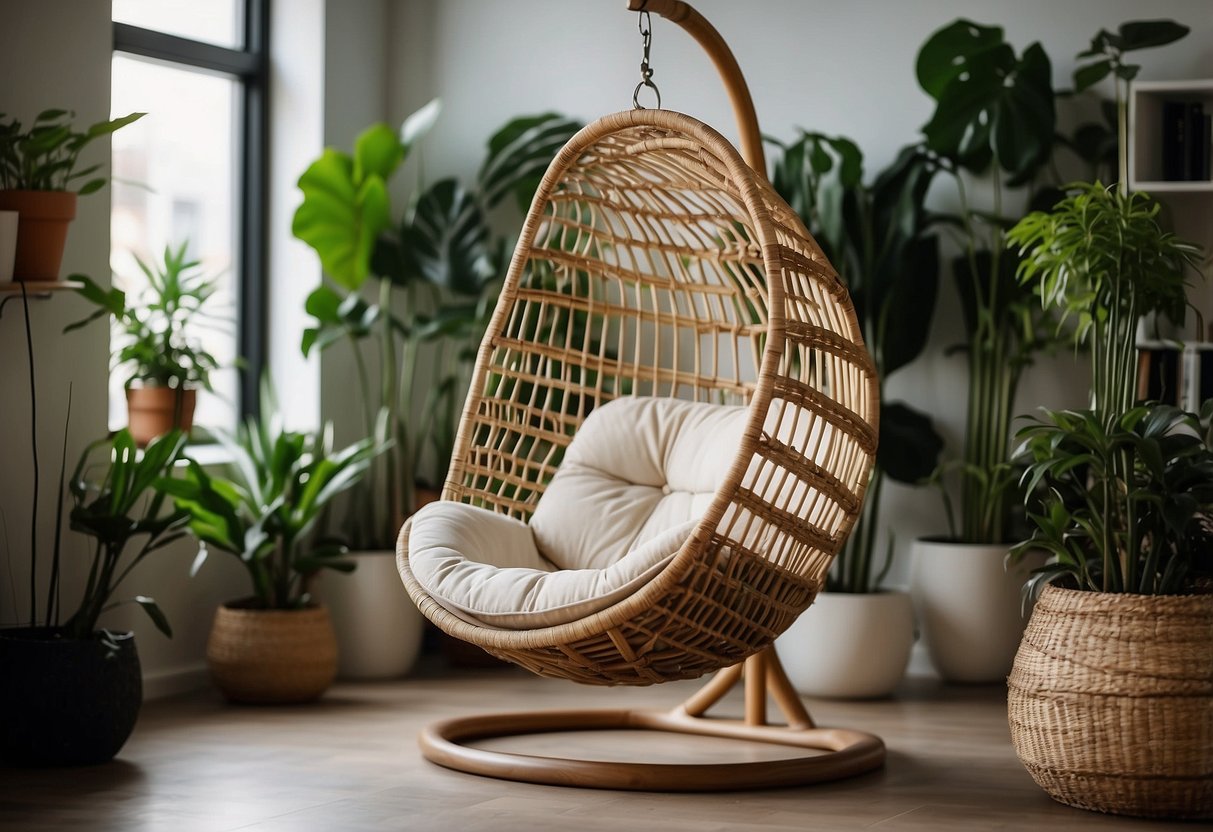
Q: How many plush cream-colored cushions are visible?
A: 2